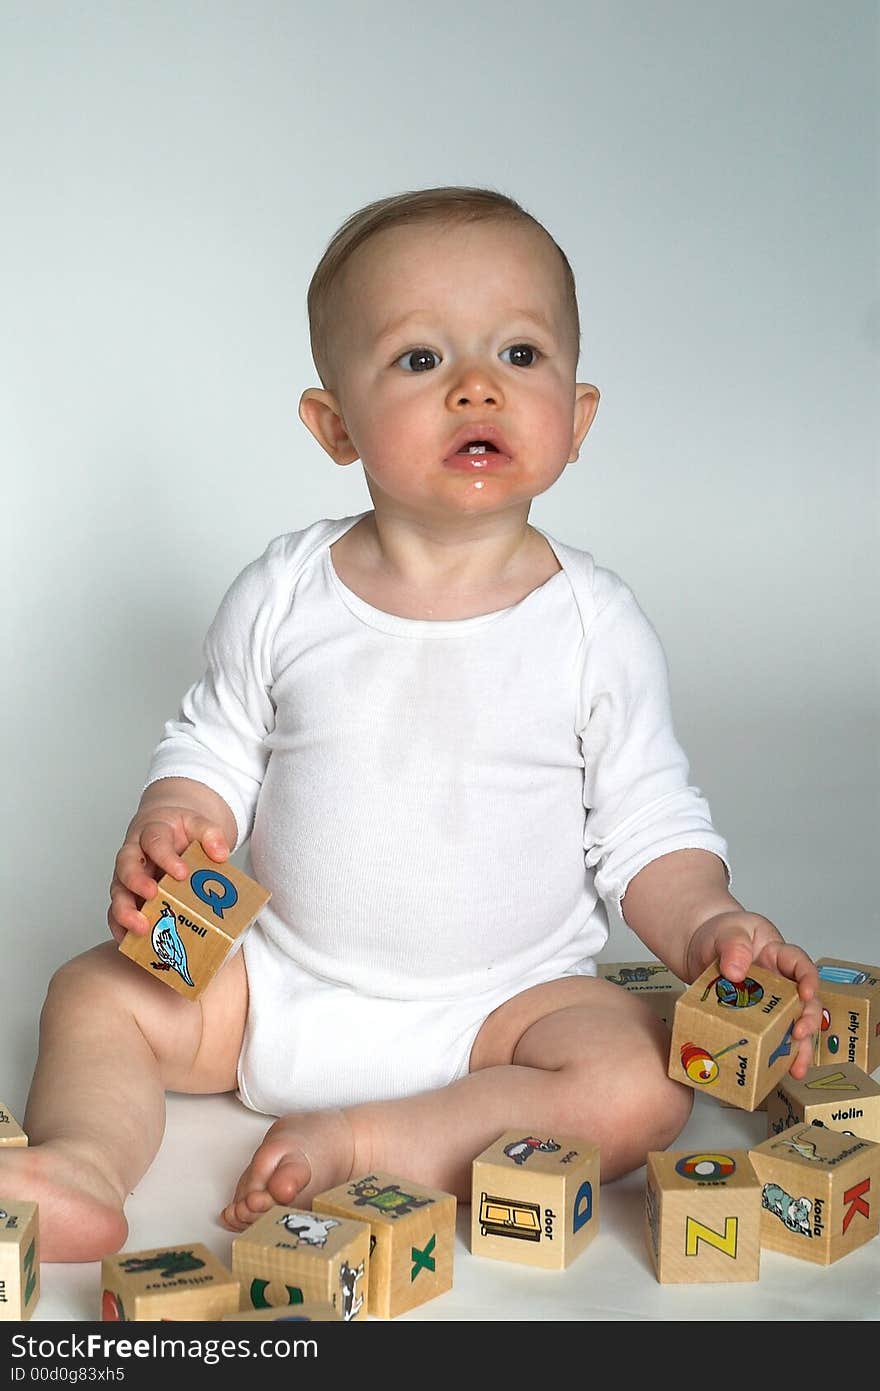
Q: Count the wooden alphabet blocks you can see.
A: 14